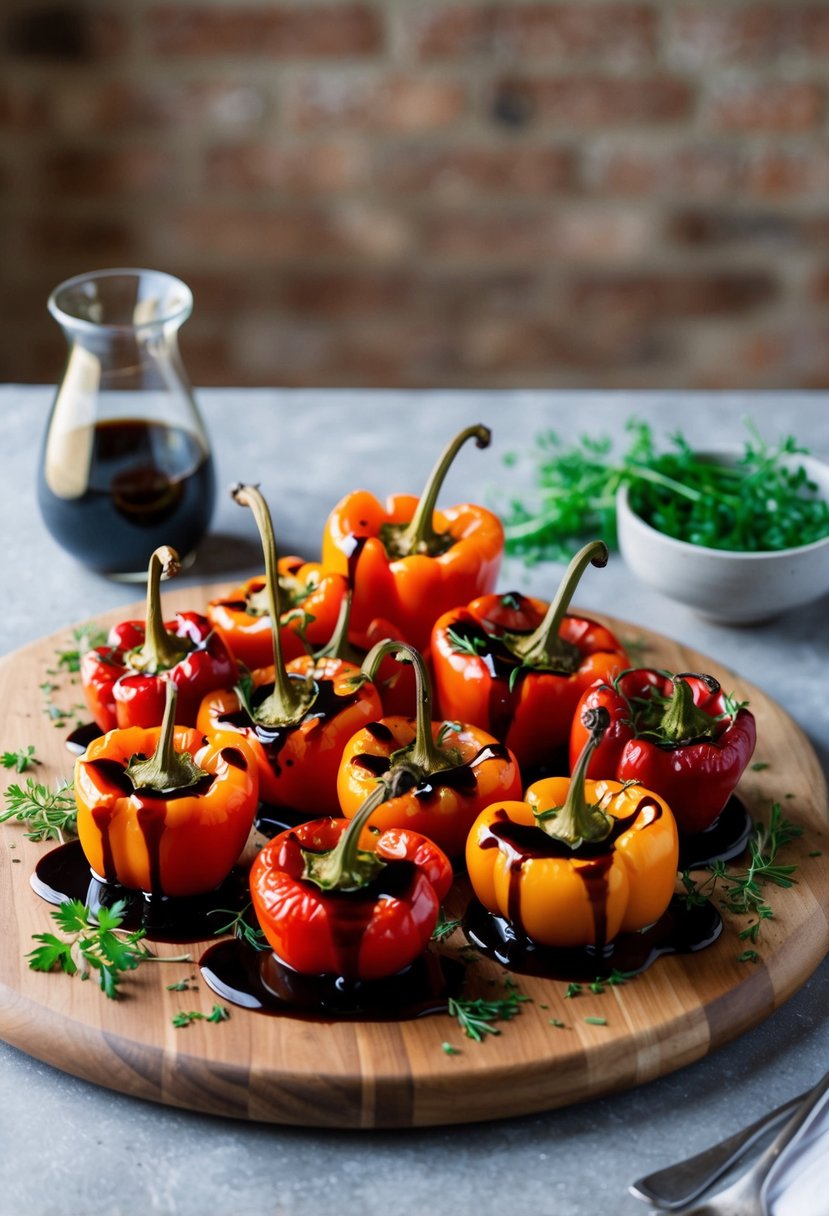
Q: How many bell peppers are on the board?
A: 11